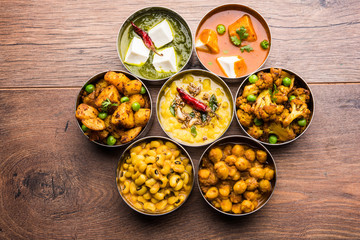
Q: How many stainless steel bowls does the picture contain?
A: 7